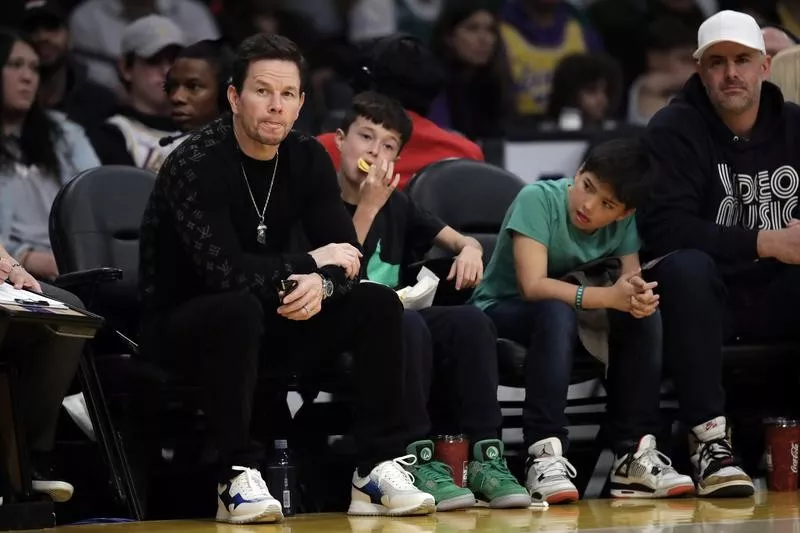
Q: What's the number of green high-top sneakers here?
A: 2